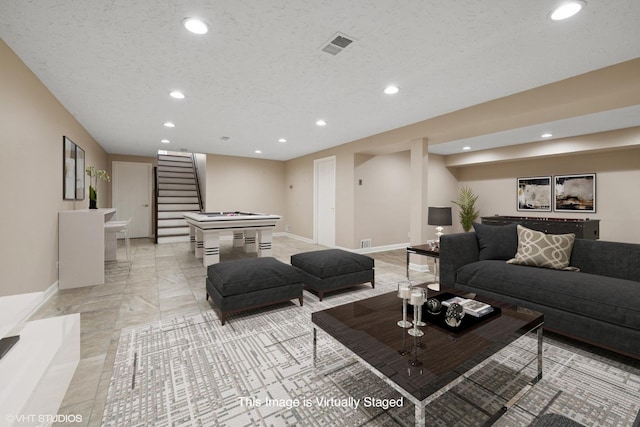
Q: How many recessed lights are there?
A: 11